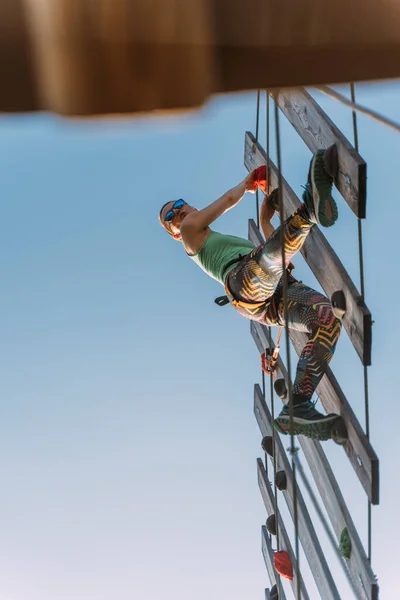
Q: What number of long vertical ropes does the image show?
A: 4